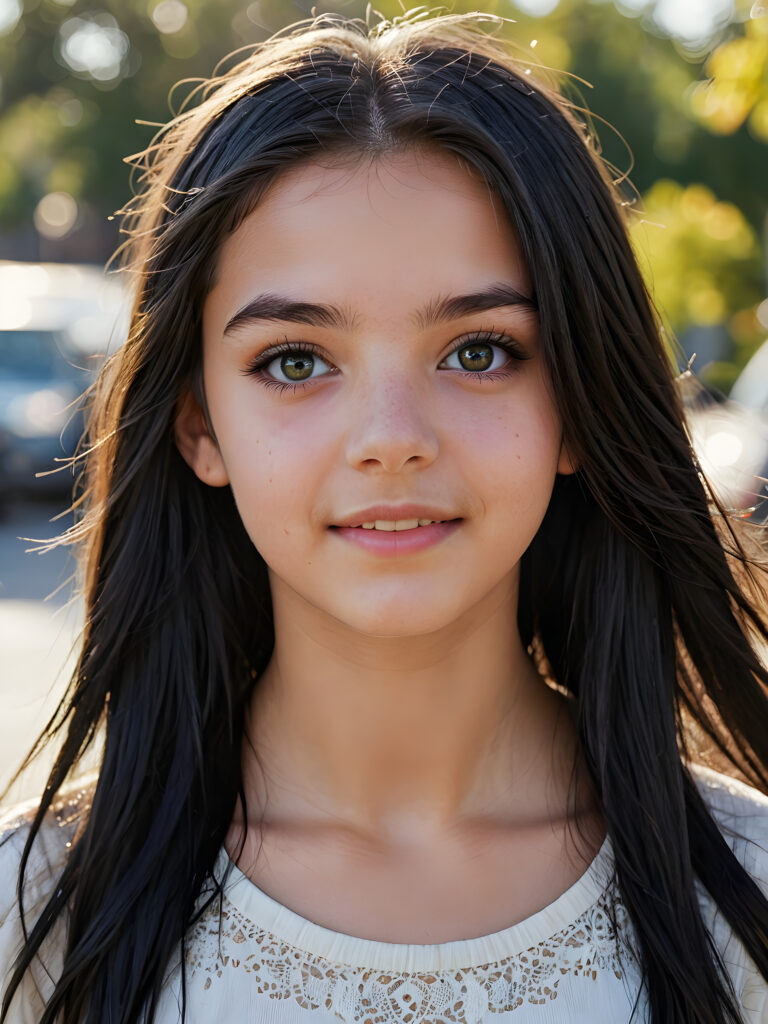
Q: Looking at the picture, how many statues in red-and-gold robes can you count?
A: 0